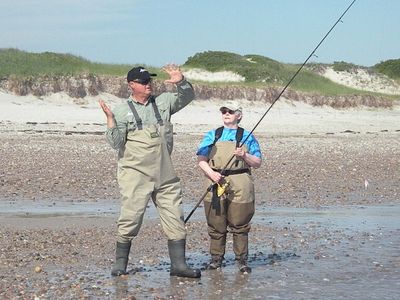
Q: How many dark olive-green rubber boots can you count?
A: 2